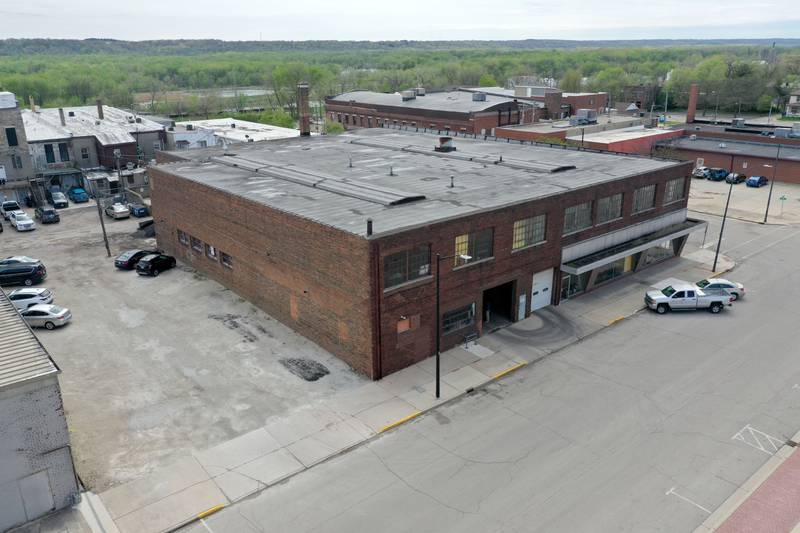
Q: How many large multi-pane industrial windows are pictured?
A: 7